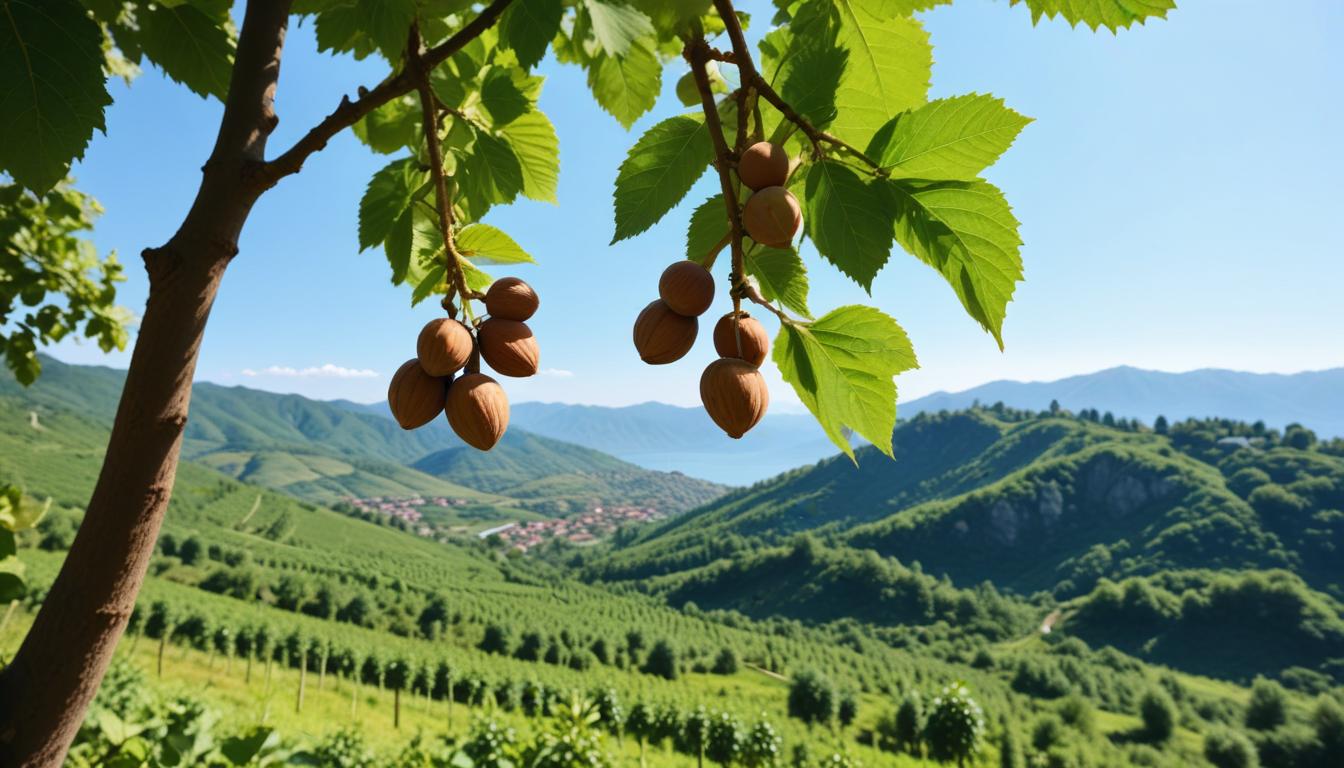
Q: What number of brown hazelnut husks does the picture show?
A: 11